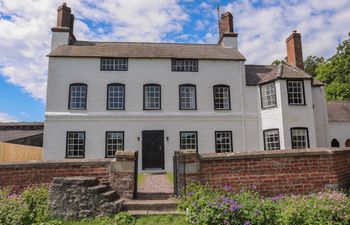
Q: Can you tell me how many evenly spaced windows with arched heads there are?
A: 5